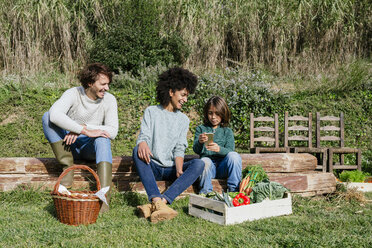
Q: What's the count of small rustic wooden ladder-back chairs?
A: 3